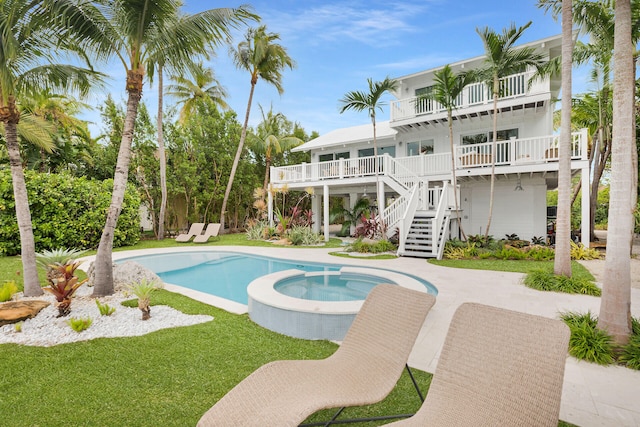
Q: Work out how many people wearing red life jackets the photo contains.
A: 0